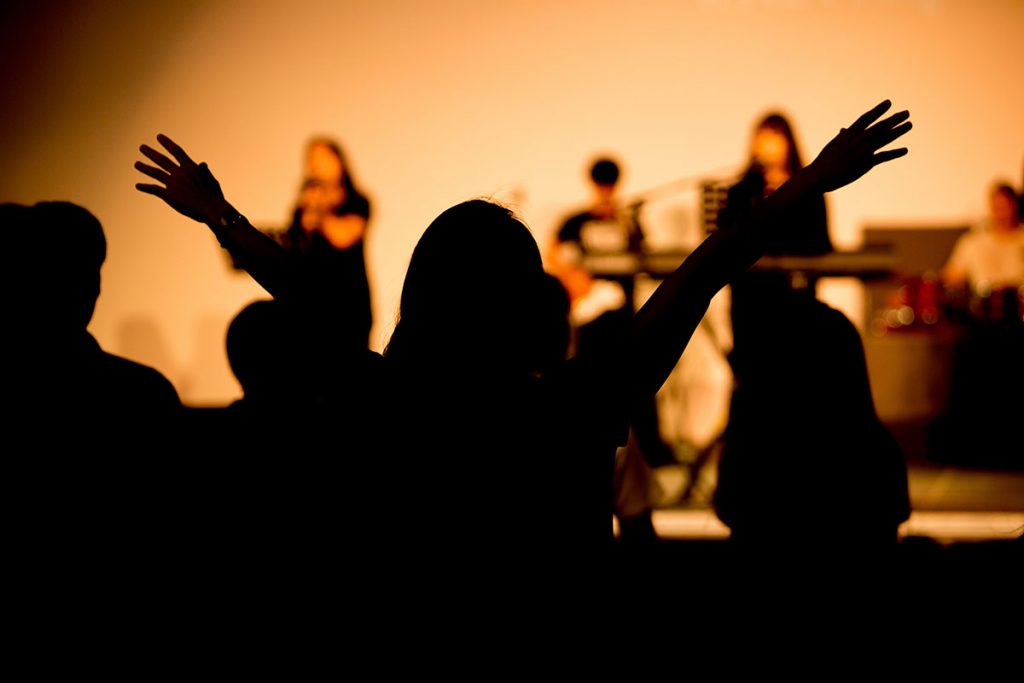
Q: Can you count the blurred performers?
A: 4